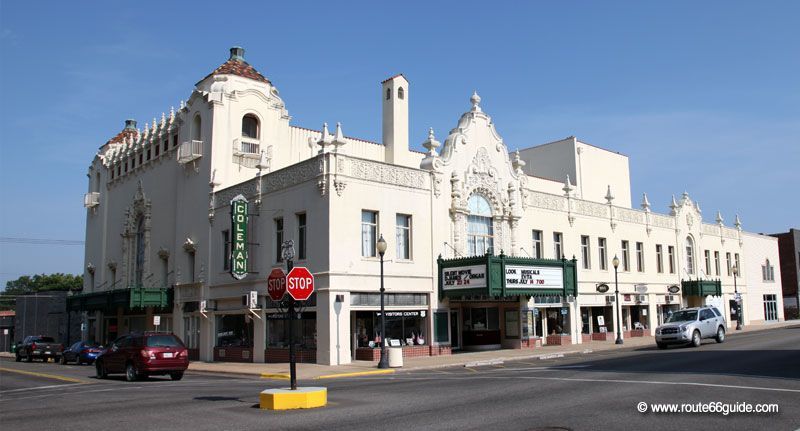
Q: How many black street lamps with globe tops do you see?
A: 3